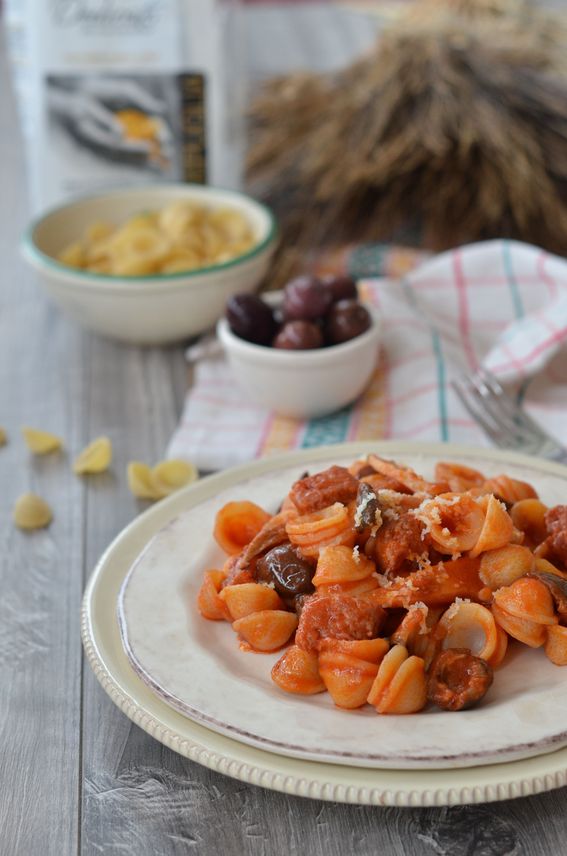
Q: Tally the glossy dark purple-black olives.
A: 6